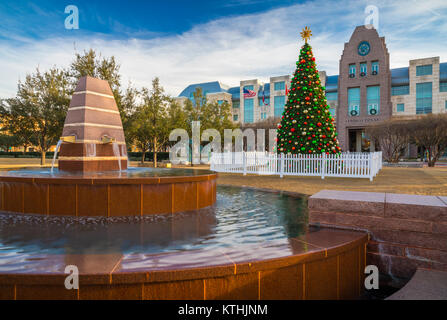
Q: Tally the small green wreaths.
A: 5